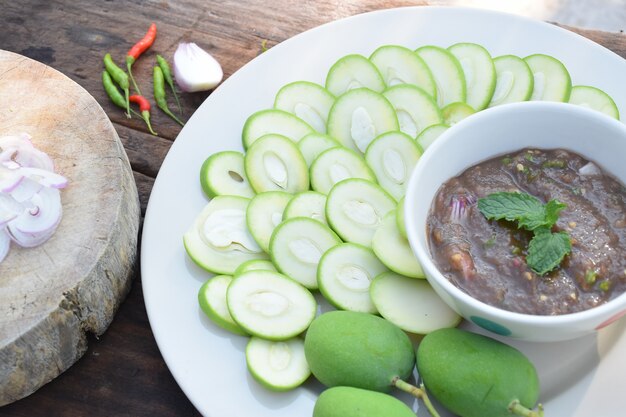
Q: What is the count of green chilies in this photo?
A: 4